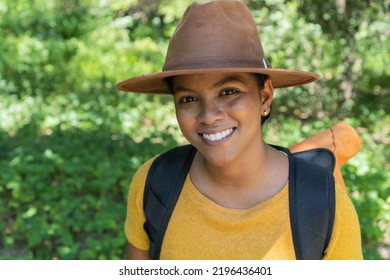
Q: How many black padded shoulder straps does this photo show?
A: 2